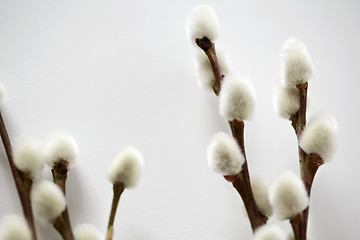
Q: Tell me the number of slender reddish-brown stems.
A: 5